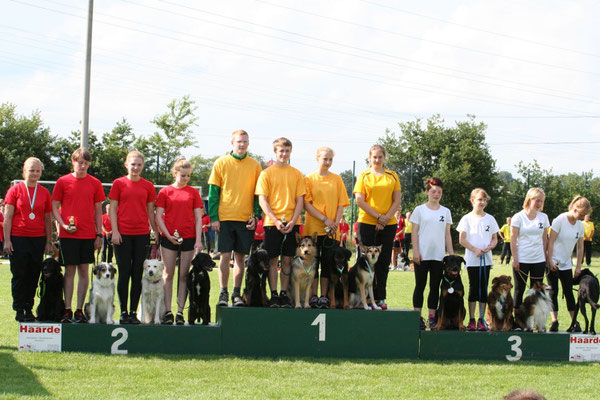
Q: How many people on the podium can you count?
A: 12